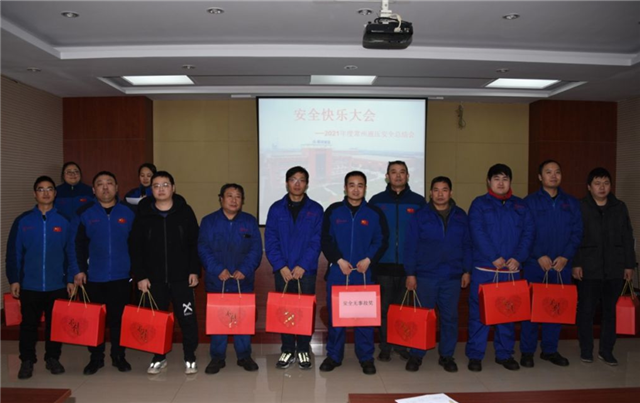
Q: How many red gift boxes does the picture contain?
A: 10